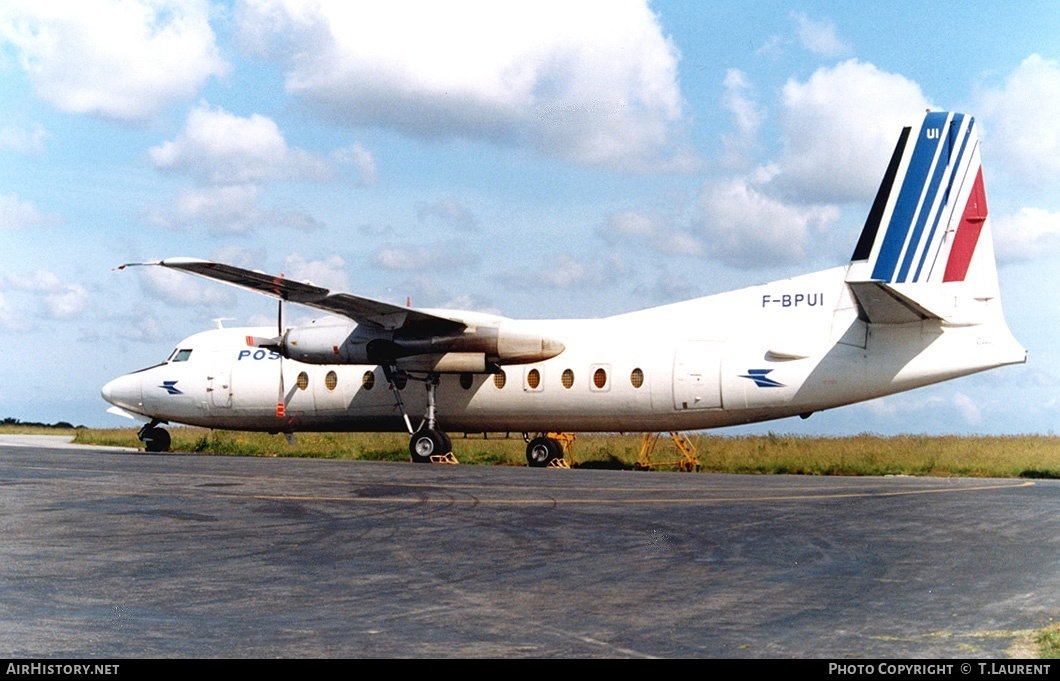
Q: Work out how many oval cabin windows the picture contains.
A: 10